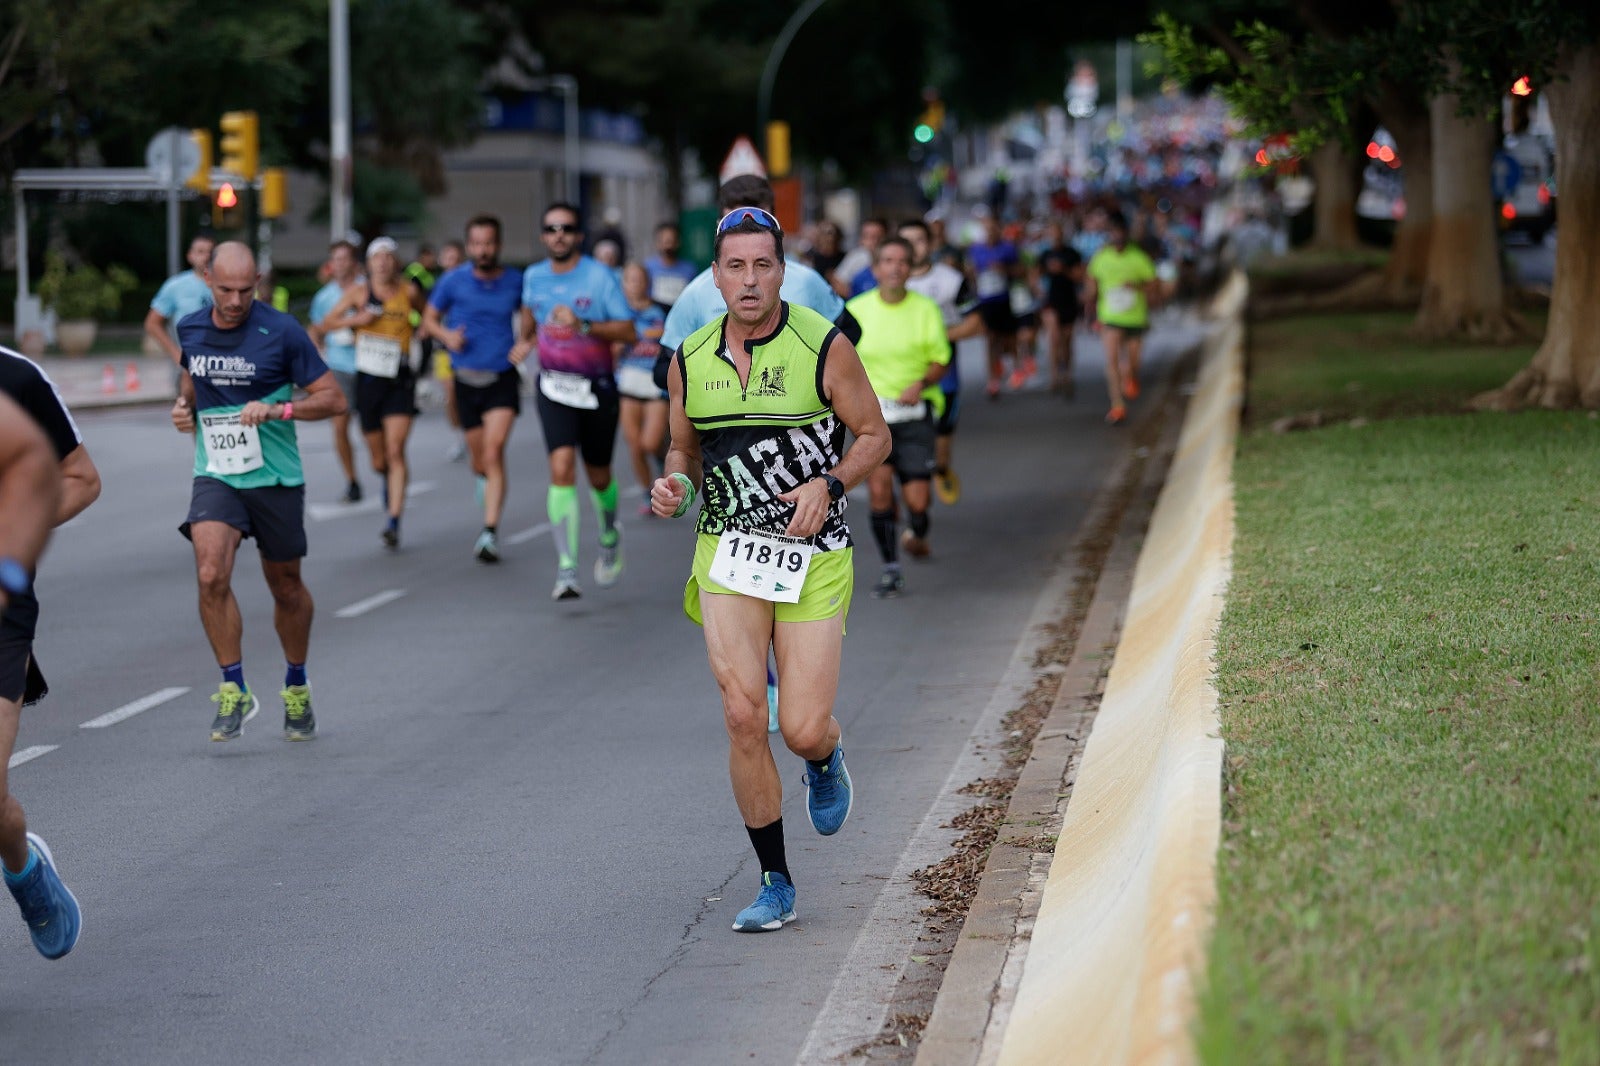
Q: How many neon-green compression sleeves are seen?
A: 2